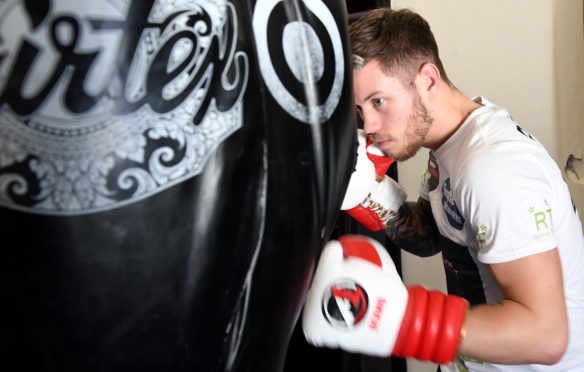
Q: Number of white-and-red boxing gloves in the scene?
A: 2